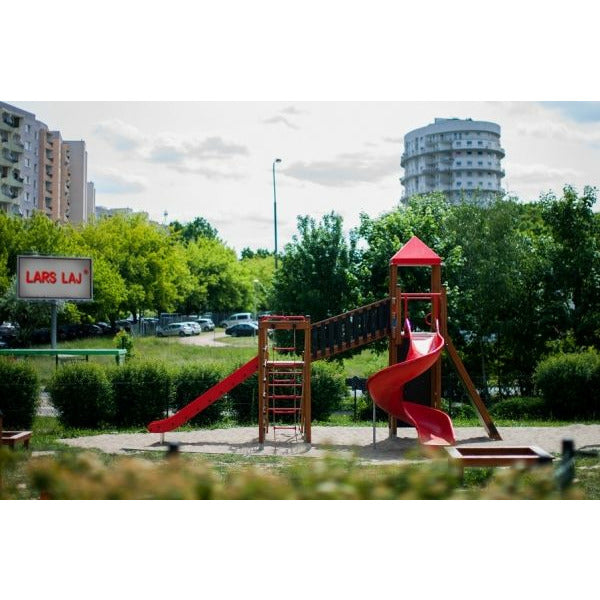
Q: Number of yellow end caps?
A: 0